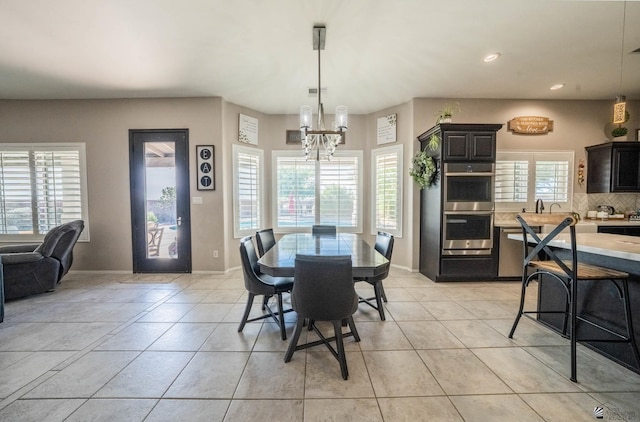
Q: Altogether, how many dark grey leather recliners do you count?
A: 1